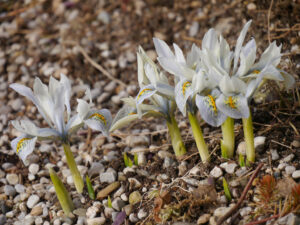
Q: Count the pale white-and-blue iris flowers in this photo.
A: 5